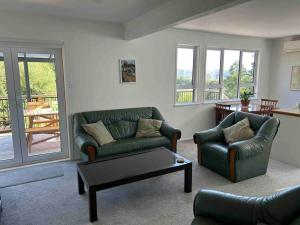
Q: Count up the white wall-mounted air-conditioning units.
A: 1